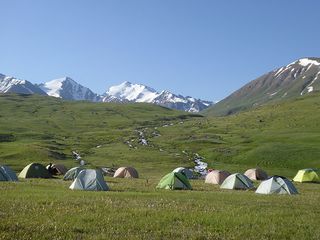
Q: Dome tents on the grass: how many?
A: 13